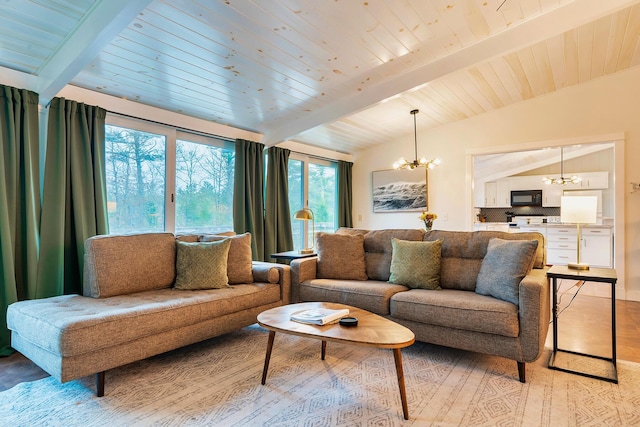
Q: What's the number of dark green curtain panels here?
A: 5